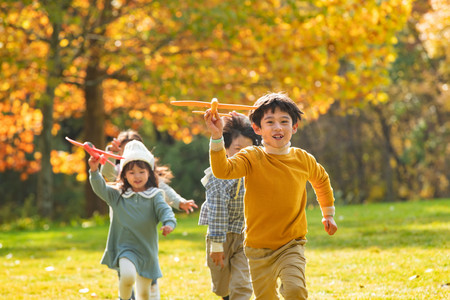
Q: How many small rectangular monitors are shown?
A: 0